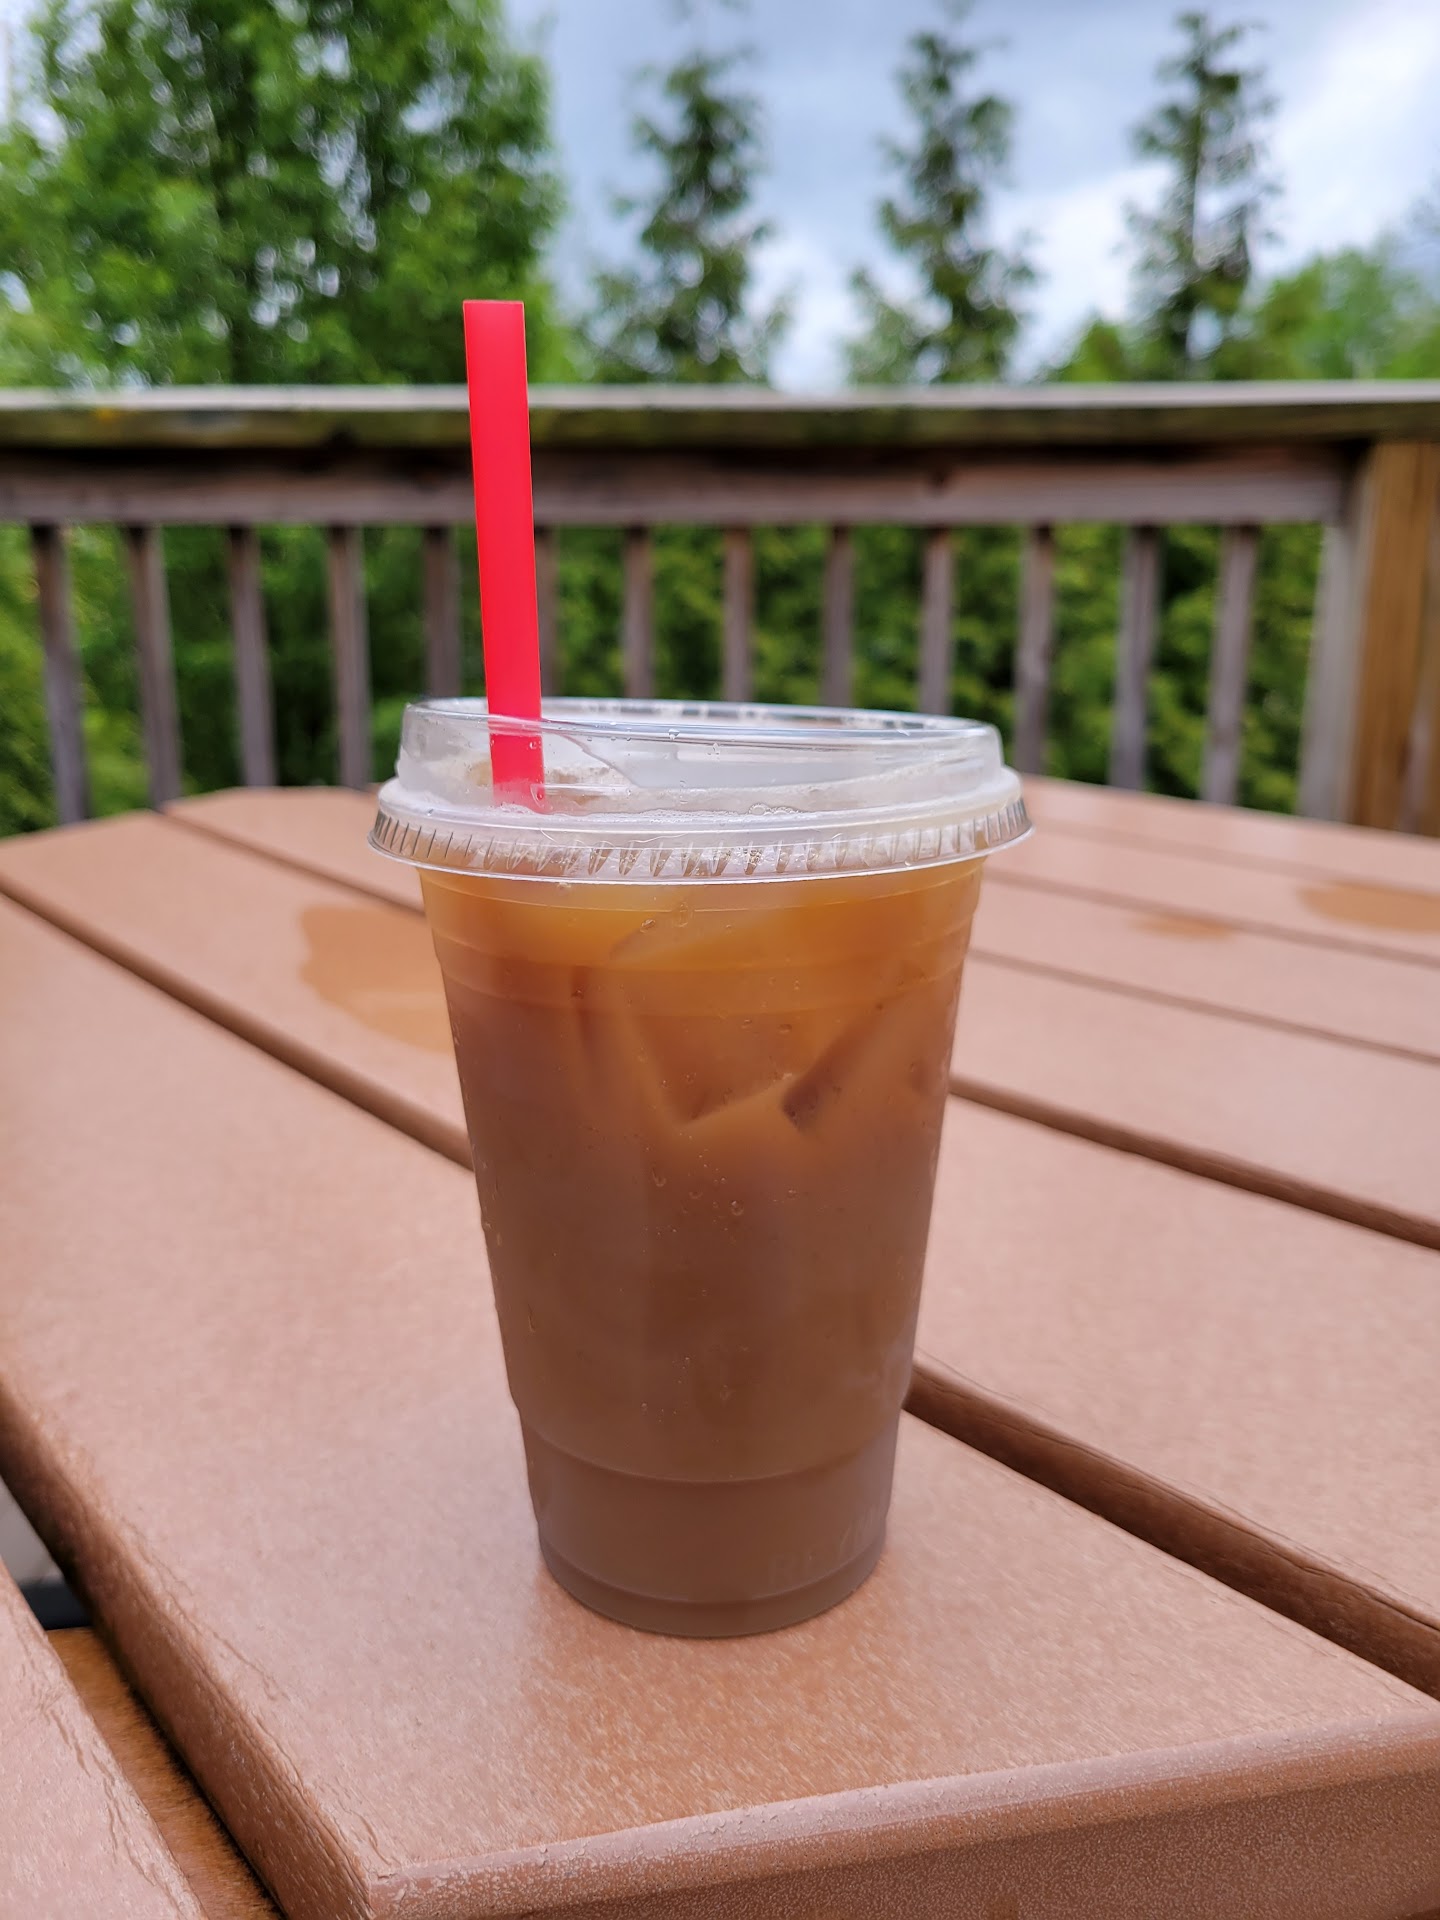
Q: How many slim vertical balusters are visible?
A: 13